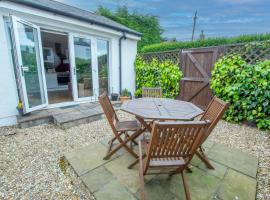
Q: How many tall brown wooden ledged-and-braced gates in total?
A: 1